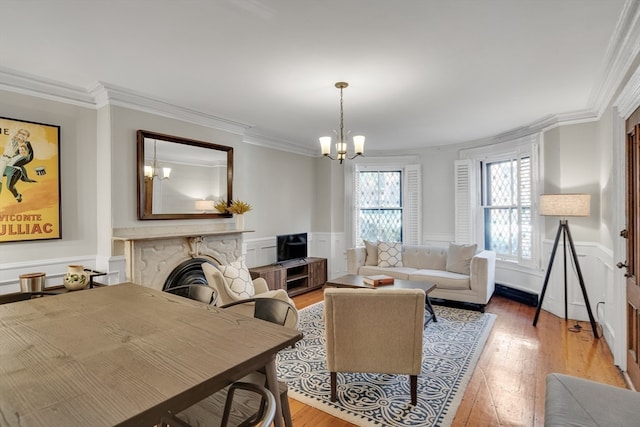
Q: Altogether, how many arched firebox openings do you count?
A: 1